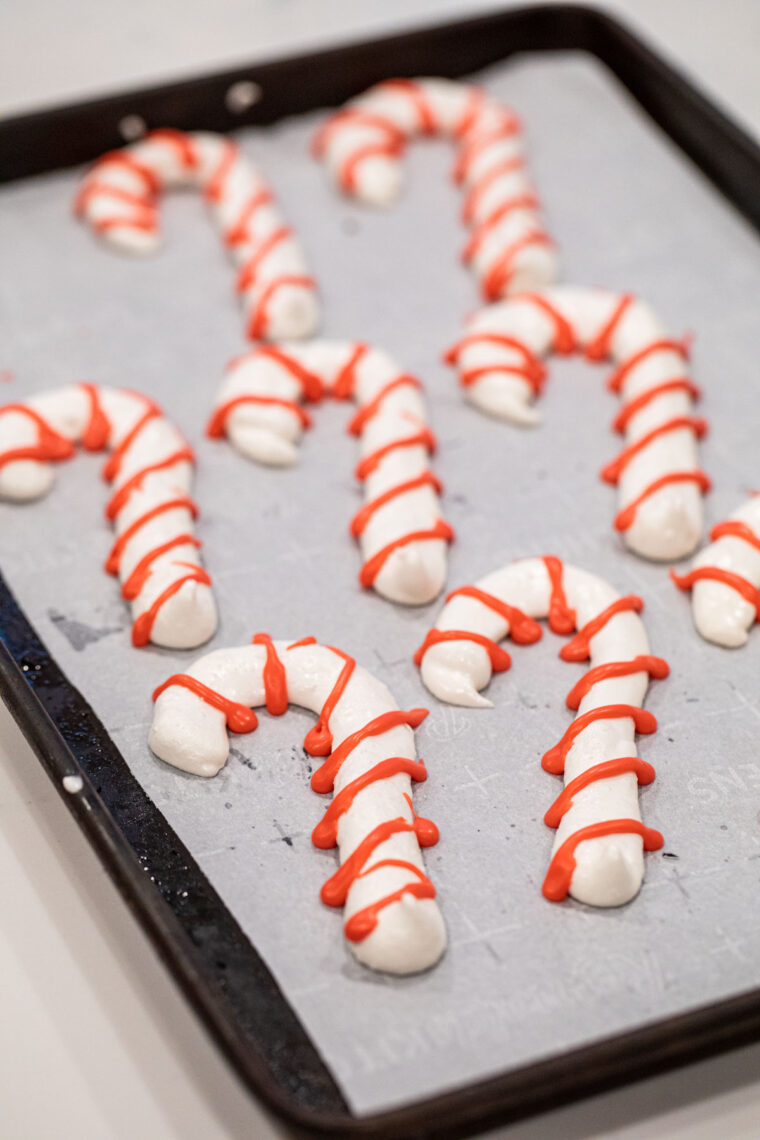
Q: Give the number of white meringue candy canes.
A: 8